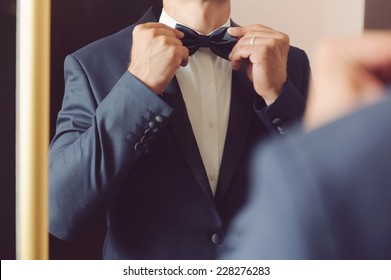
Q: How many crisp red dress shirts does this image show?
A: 0